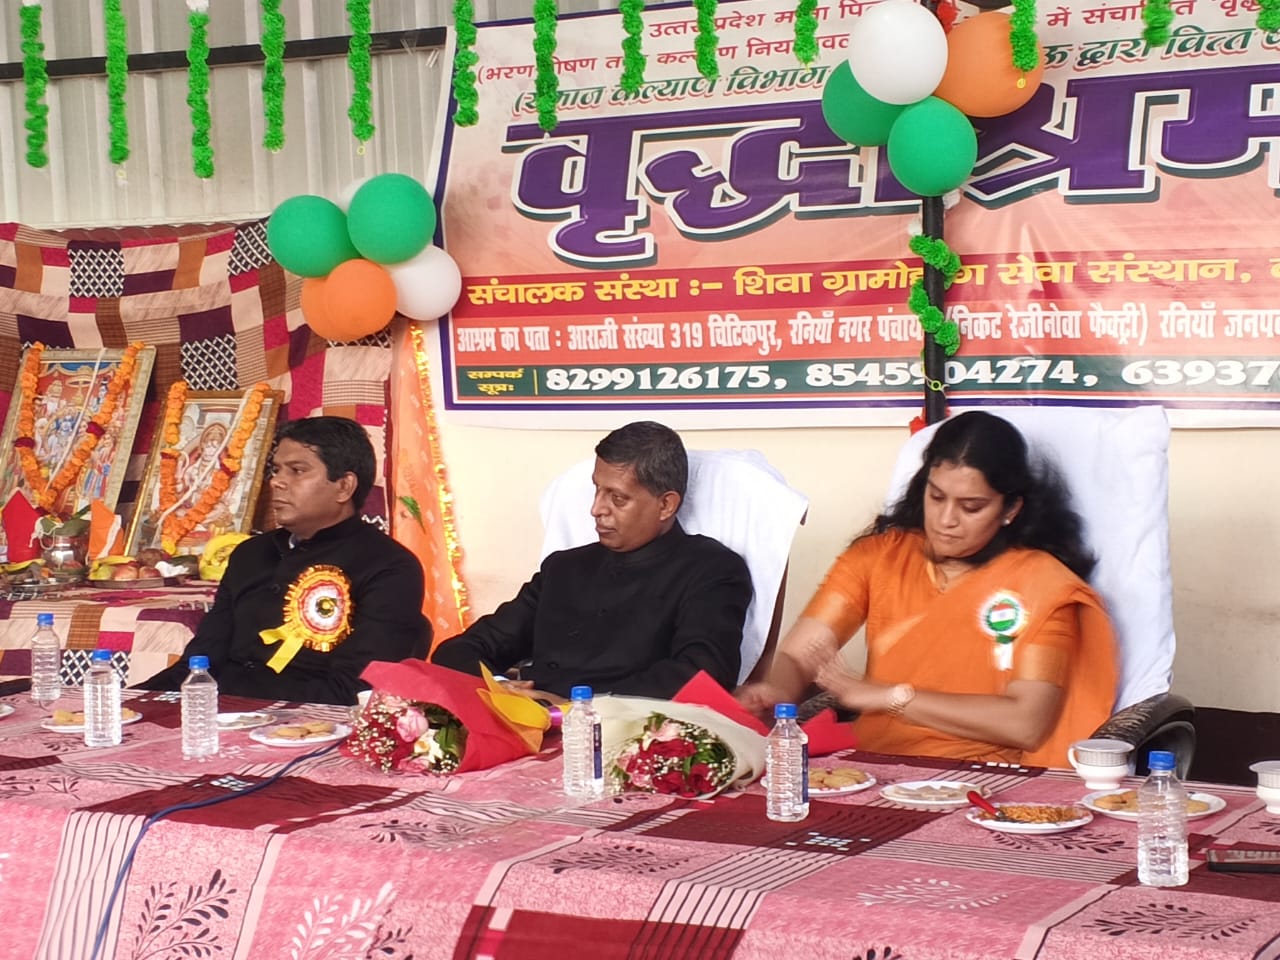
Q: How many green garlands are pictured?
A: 14